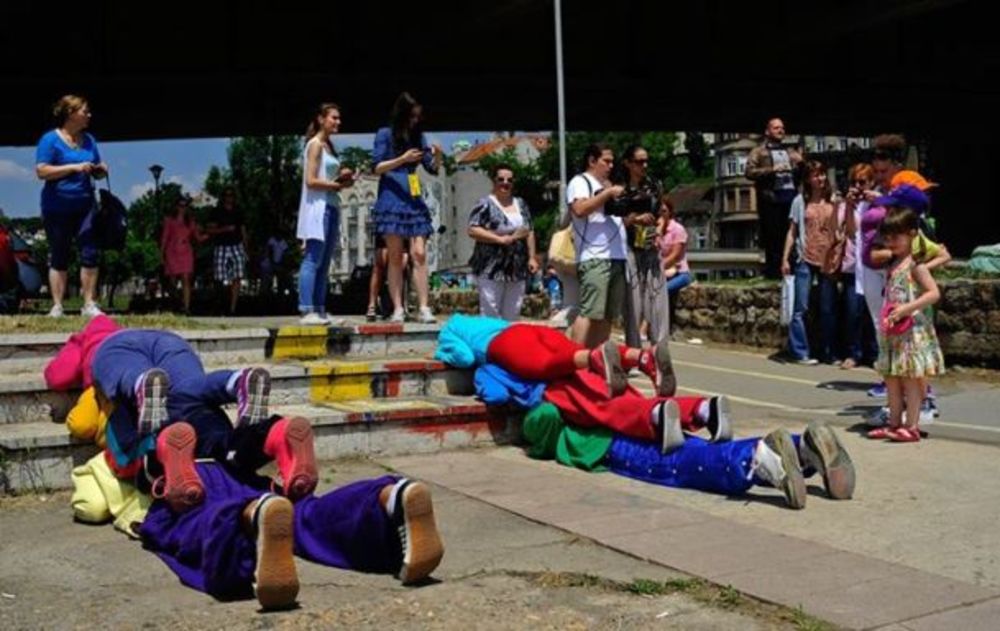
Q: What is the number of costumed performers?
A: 6